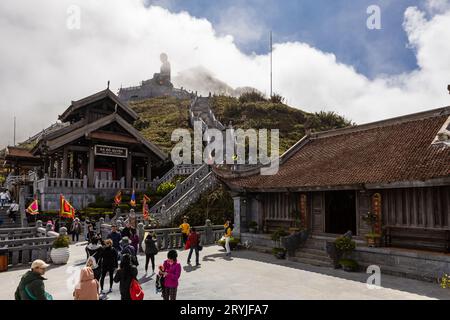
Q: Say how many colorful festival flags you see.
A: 5